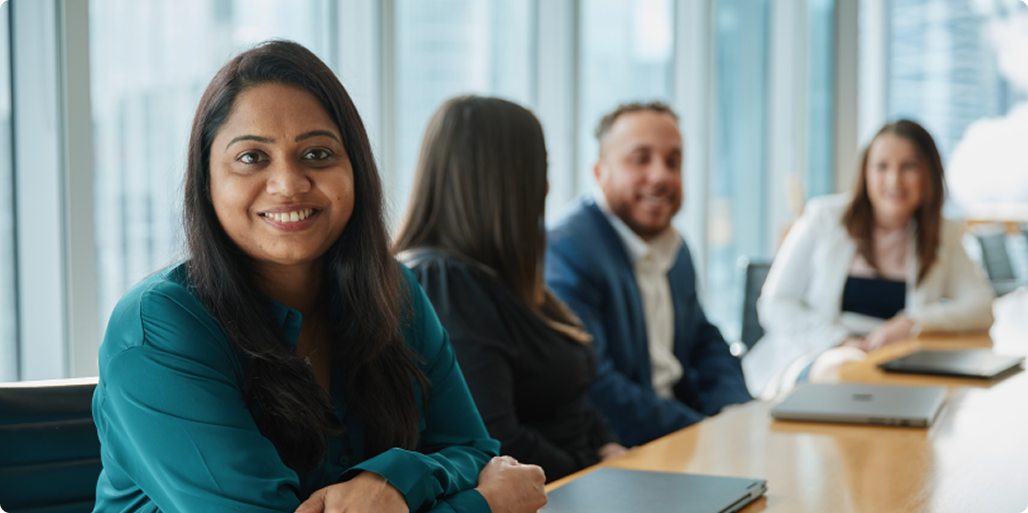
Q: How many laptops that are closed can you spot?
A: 3